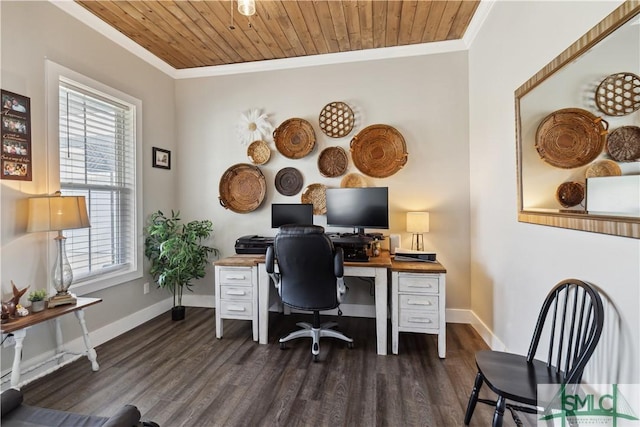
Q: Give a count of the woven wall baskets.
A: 9